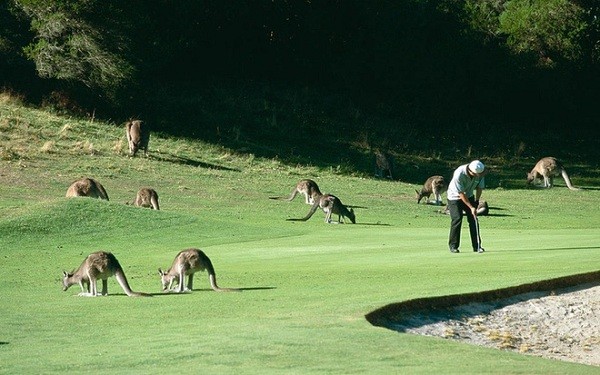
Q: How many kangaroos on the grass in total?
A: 11